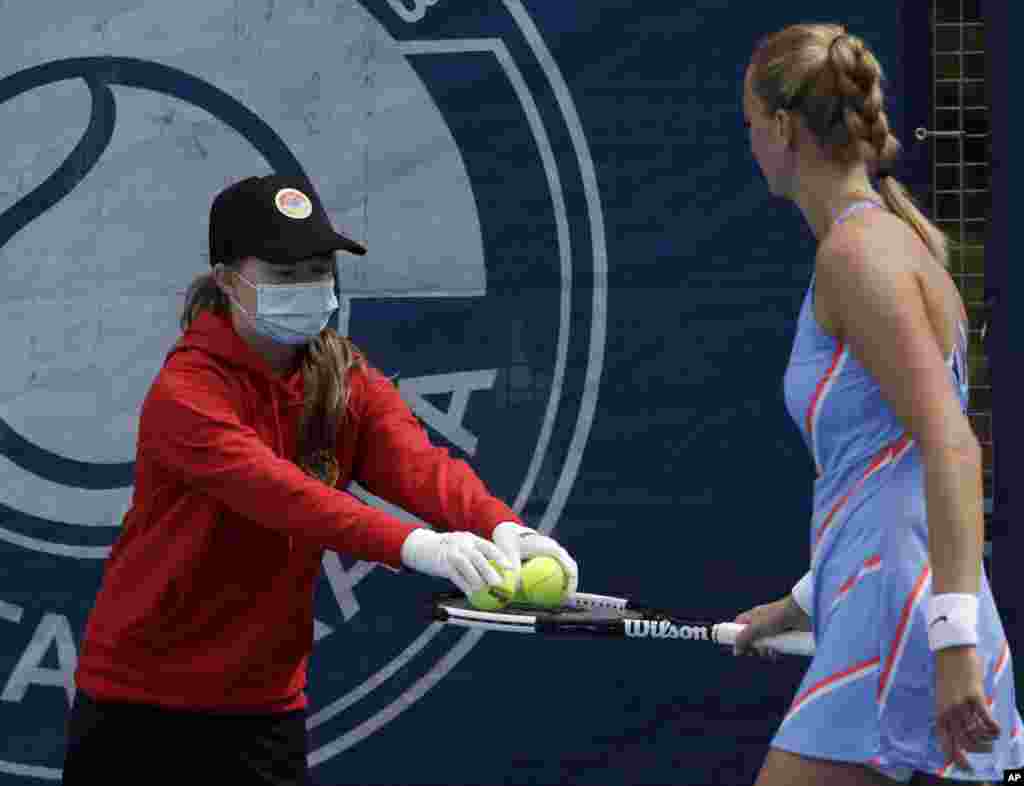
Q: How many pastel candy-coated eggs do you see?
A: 0